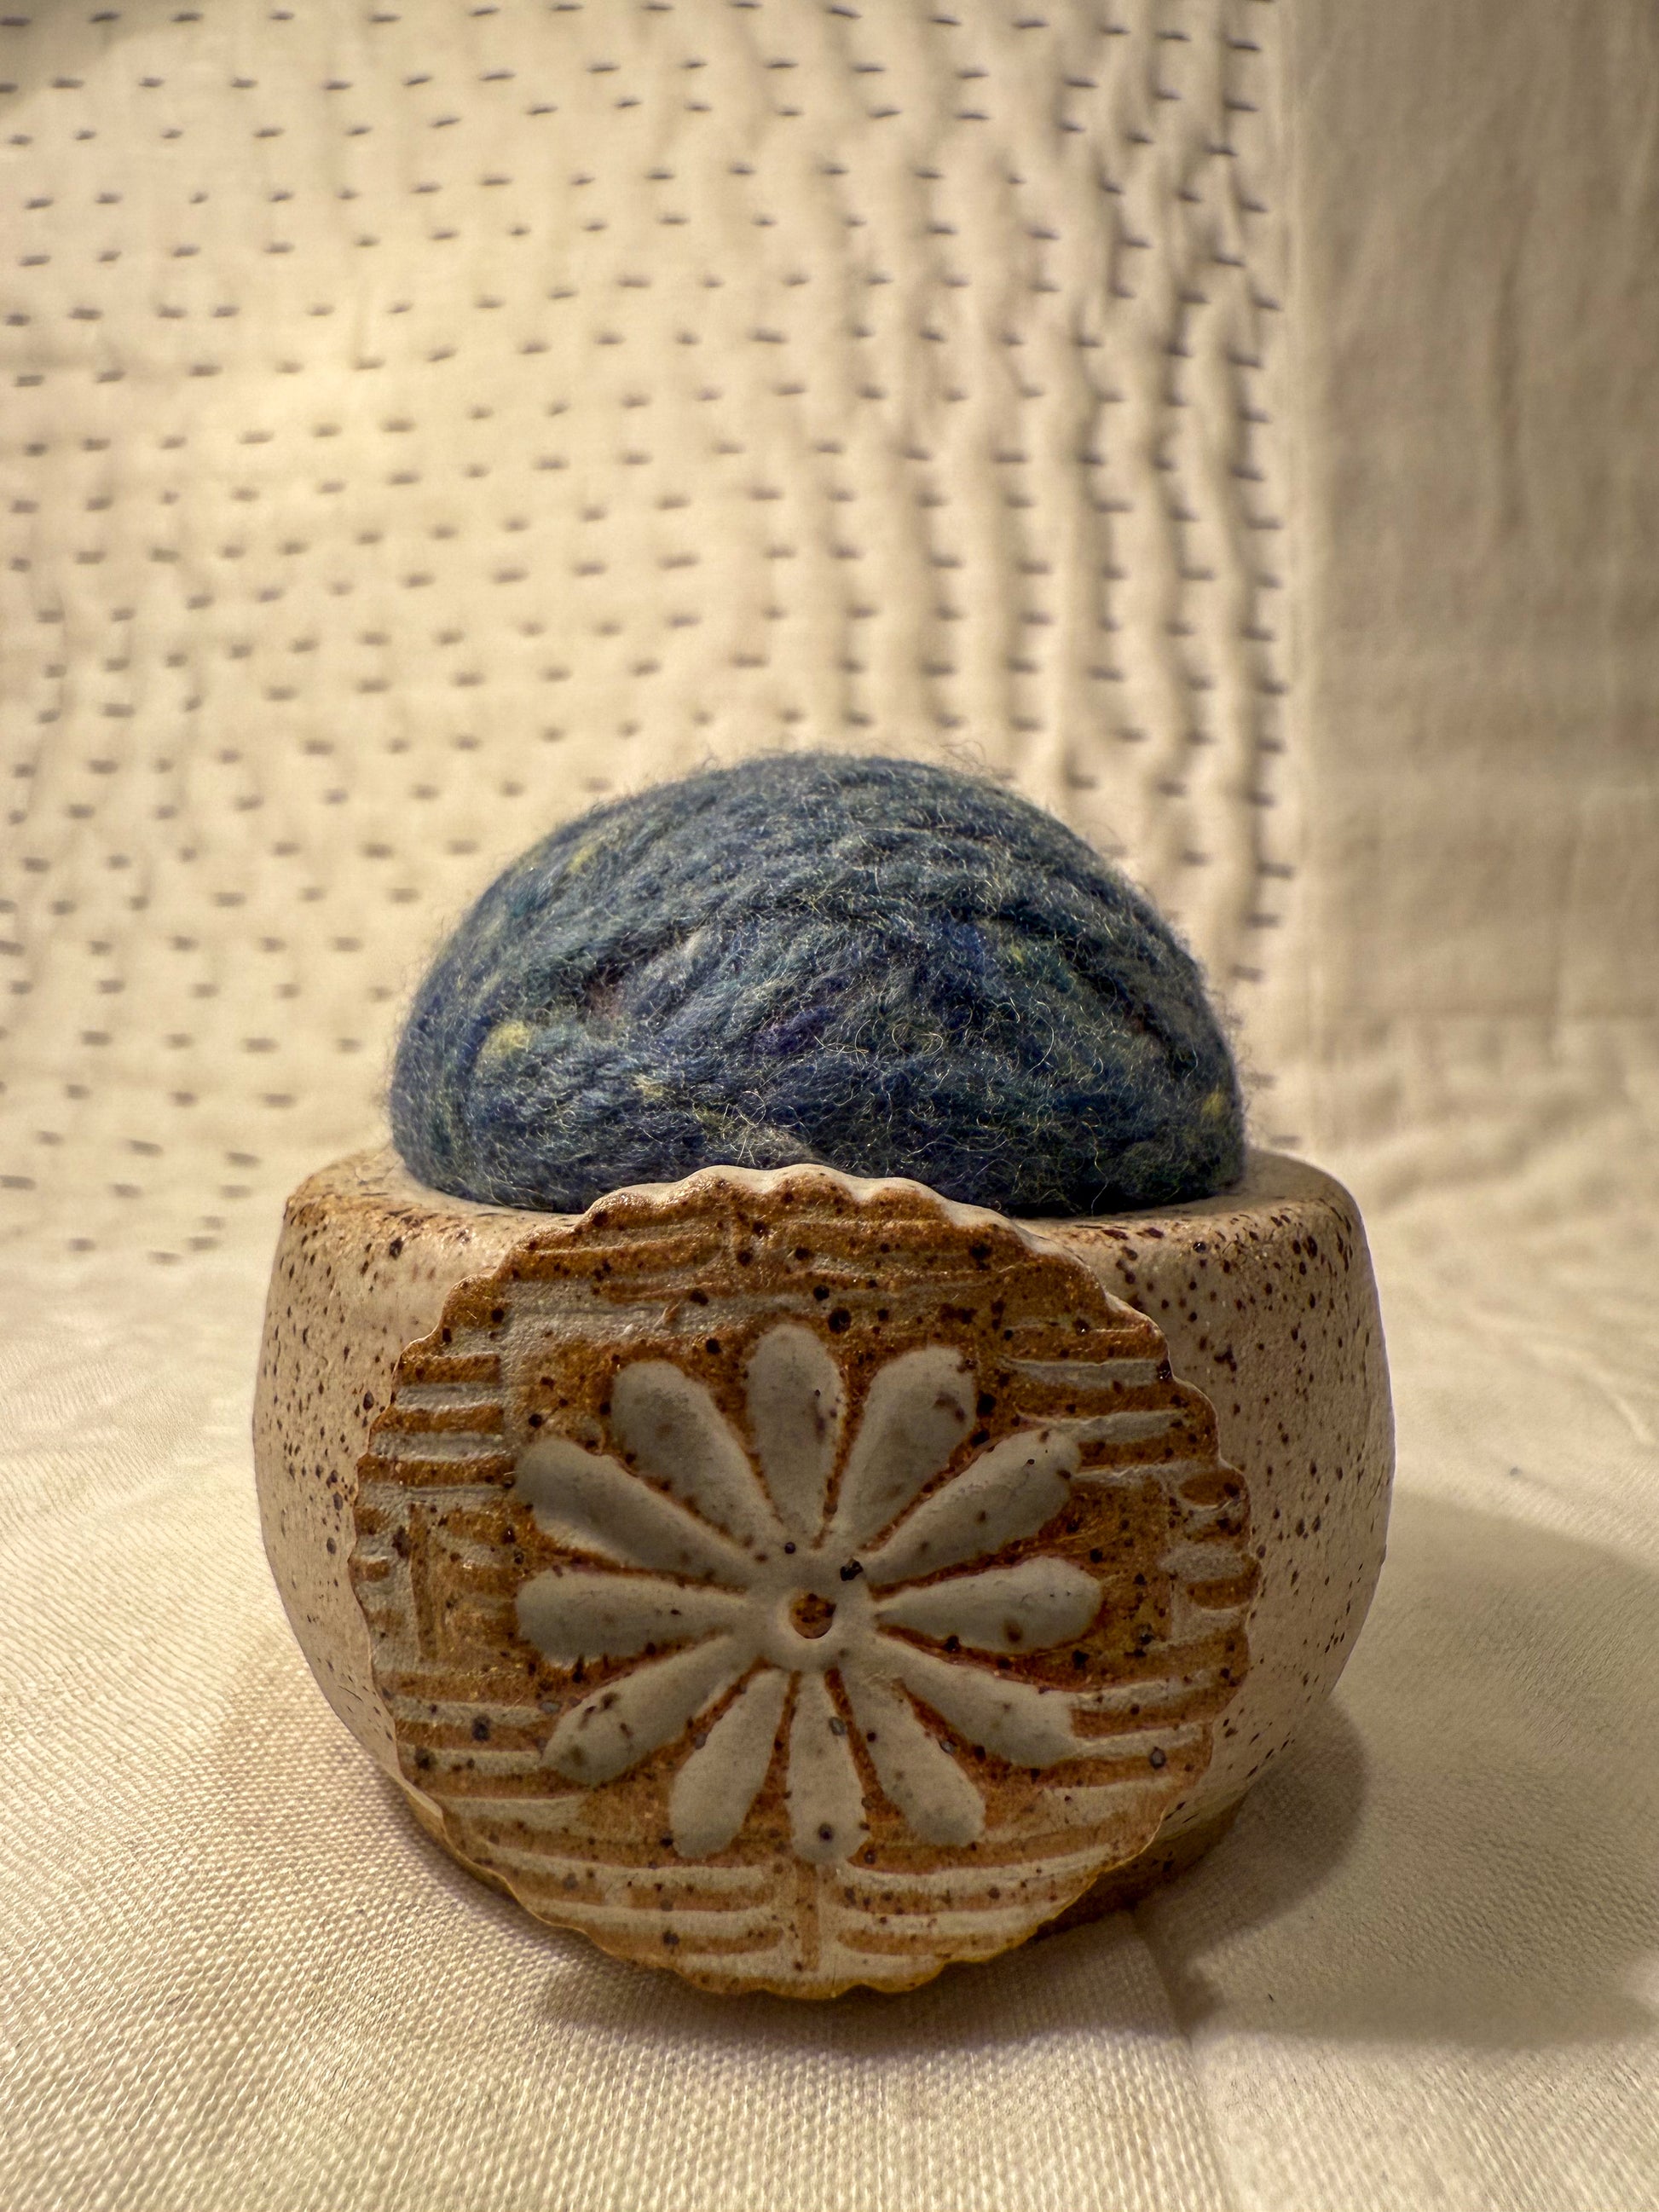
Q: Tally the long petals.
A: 12